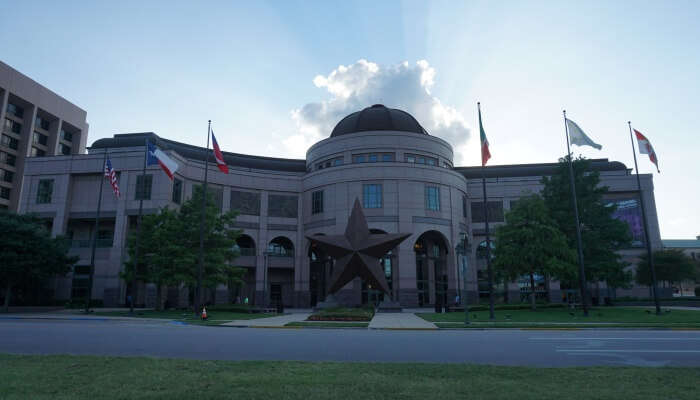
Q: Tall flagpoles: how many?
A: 6